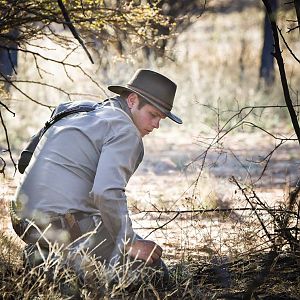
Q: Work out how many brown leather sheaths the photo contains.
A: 1